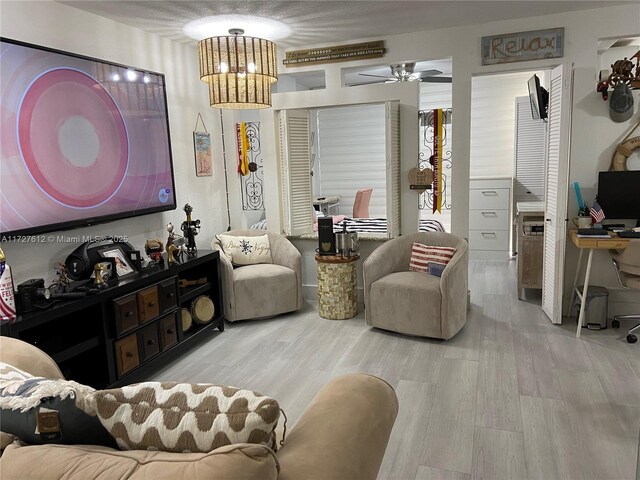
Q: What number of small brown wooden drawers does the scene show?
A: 6